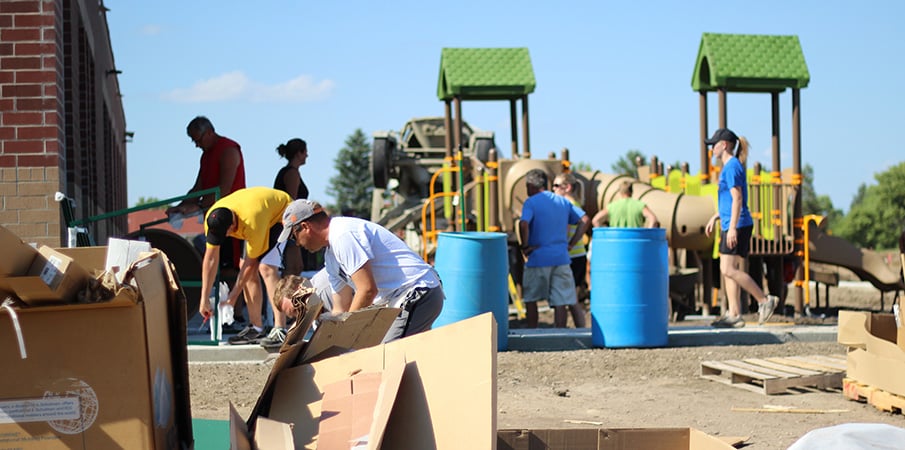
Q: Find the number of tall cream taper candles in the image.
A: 0